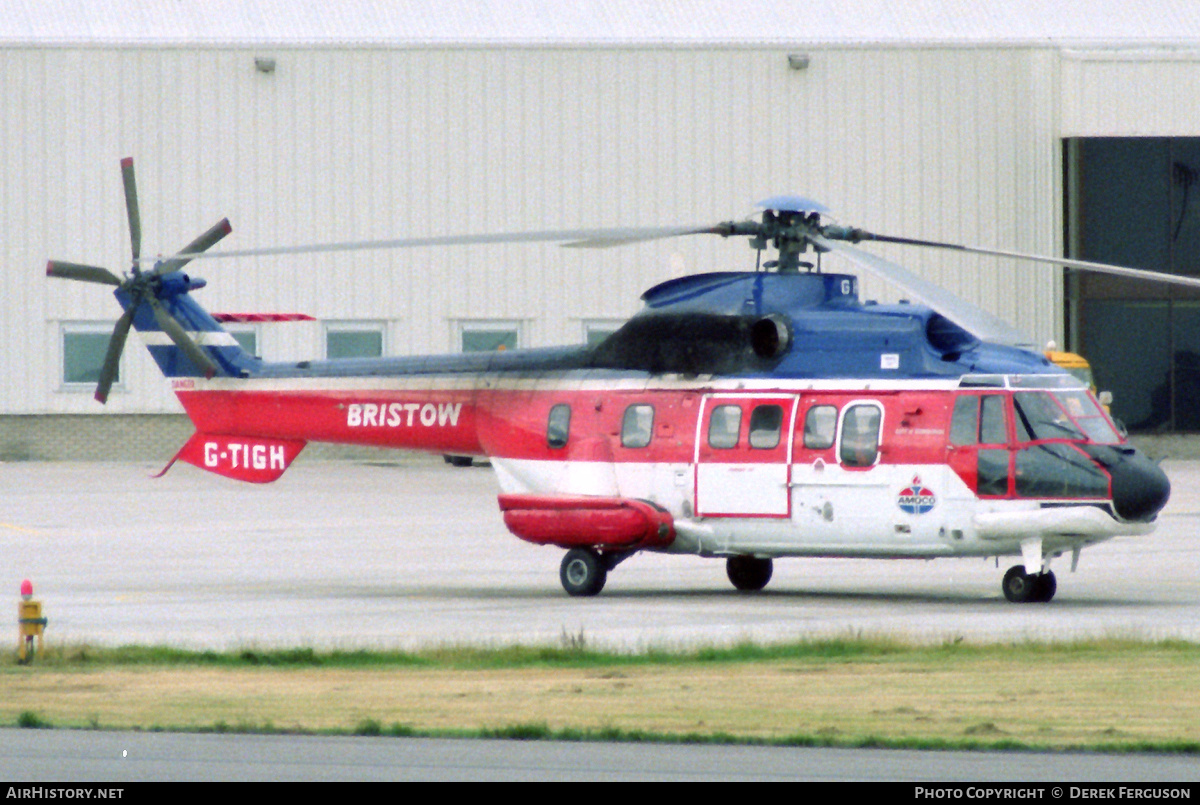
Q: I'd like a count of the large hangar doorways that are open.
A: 1